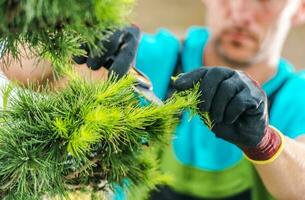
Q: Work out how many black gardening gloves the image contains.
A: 2